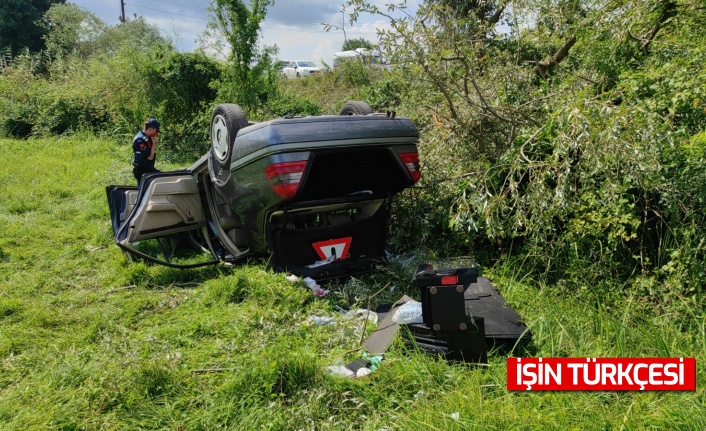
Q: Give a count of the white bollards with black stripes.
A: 0